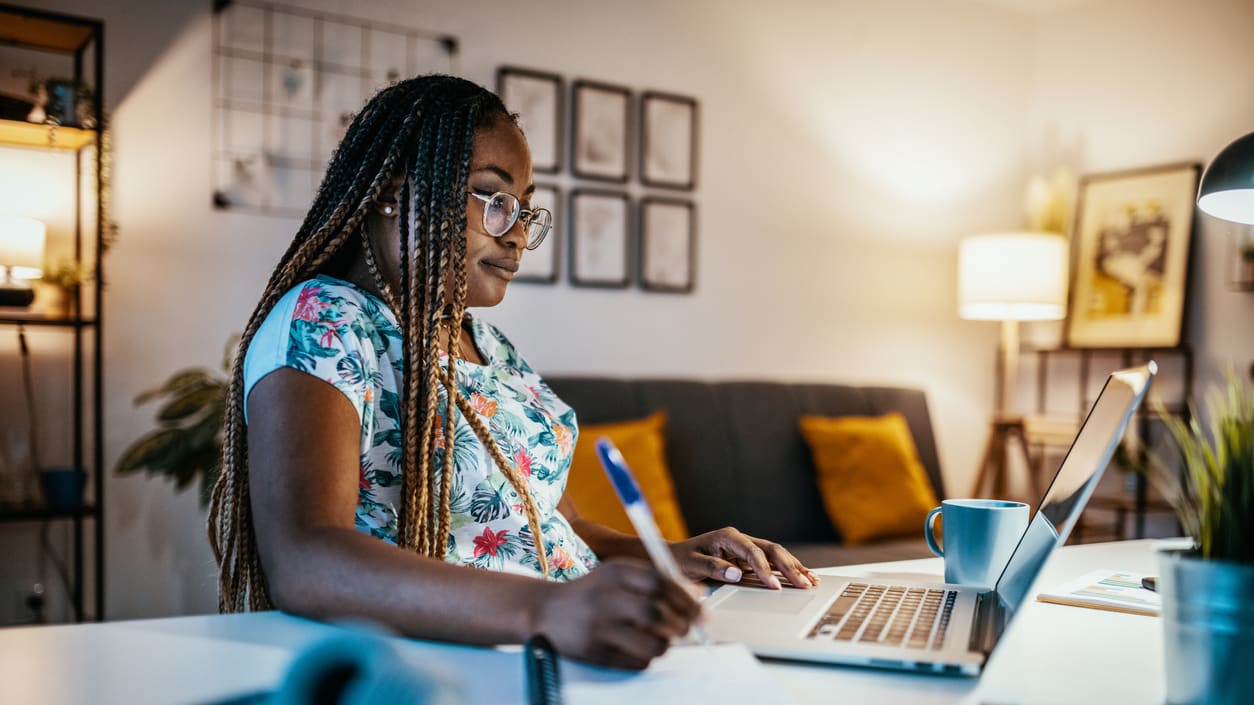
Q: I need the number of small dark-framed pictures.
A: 6